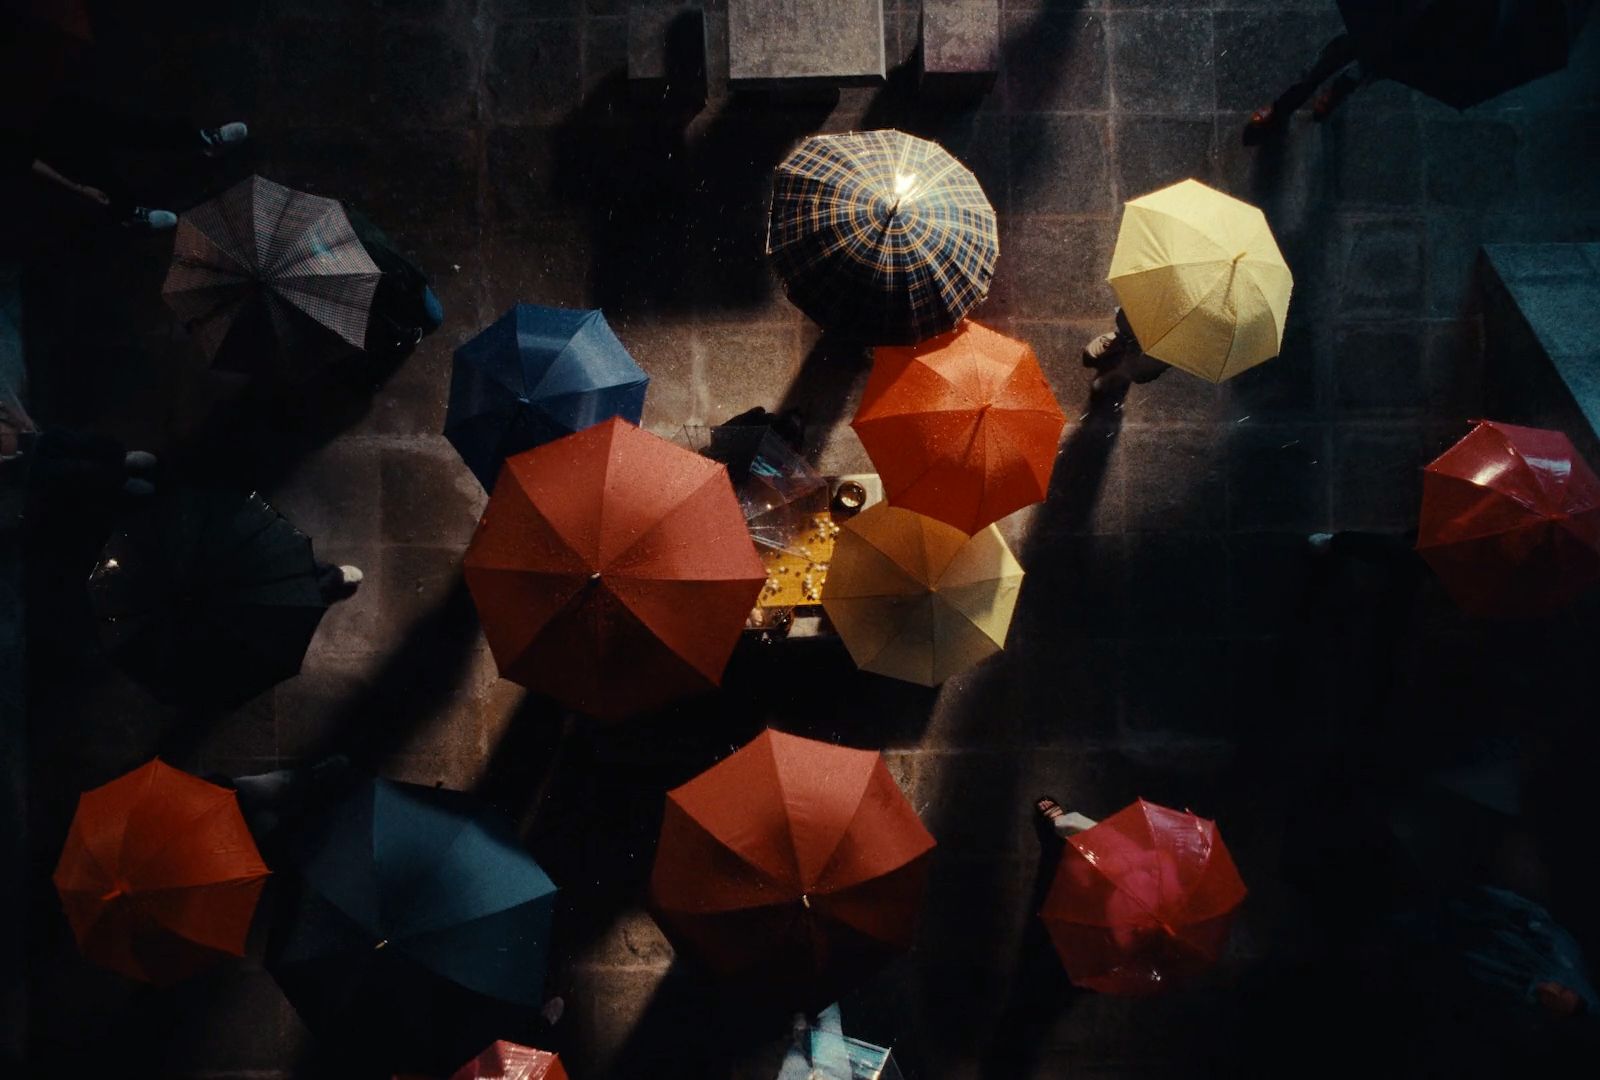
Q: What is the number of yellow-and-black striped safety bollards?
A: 0